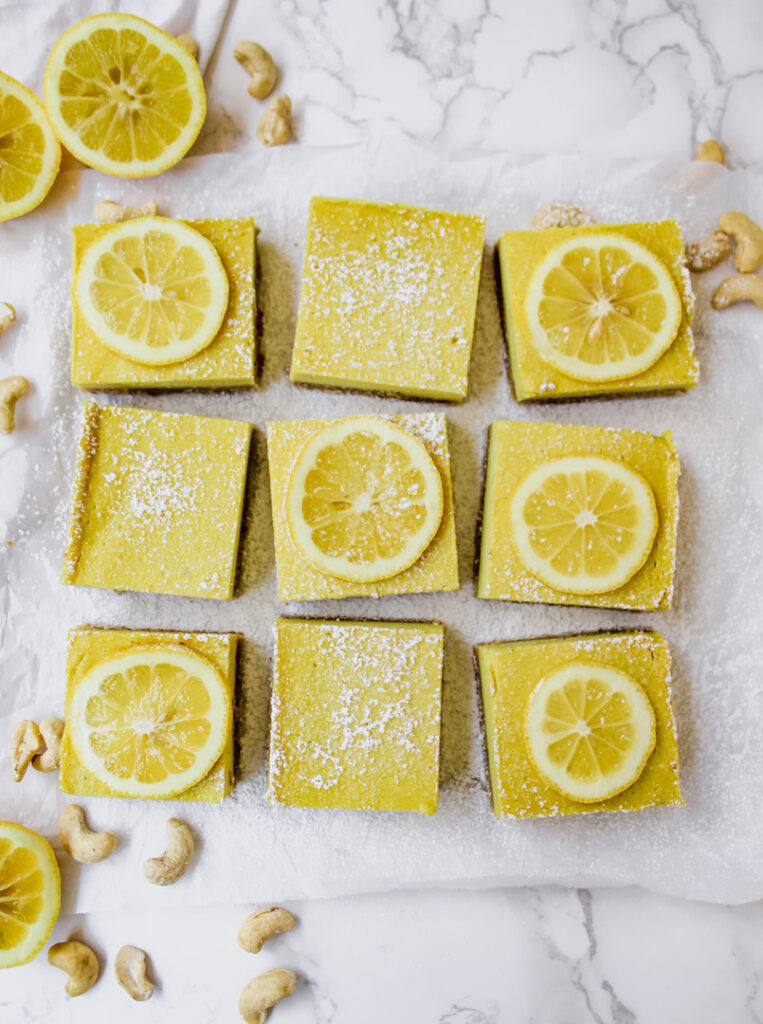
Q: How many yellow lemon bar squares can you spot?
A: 9